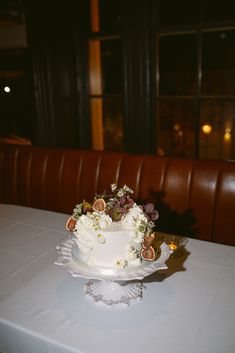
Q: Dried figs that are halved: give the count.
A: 3